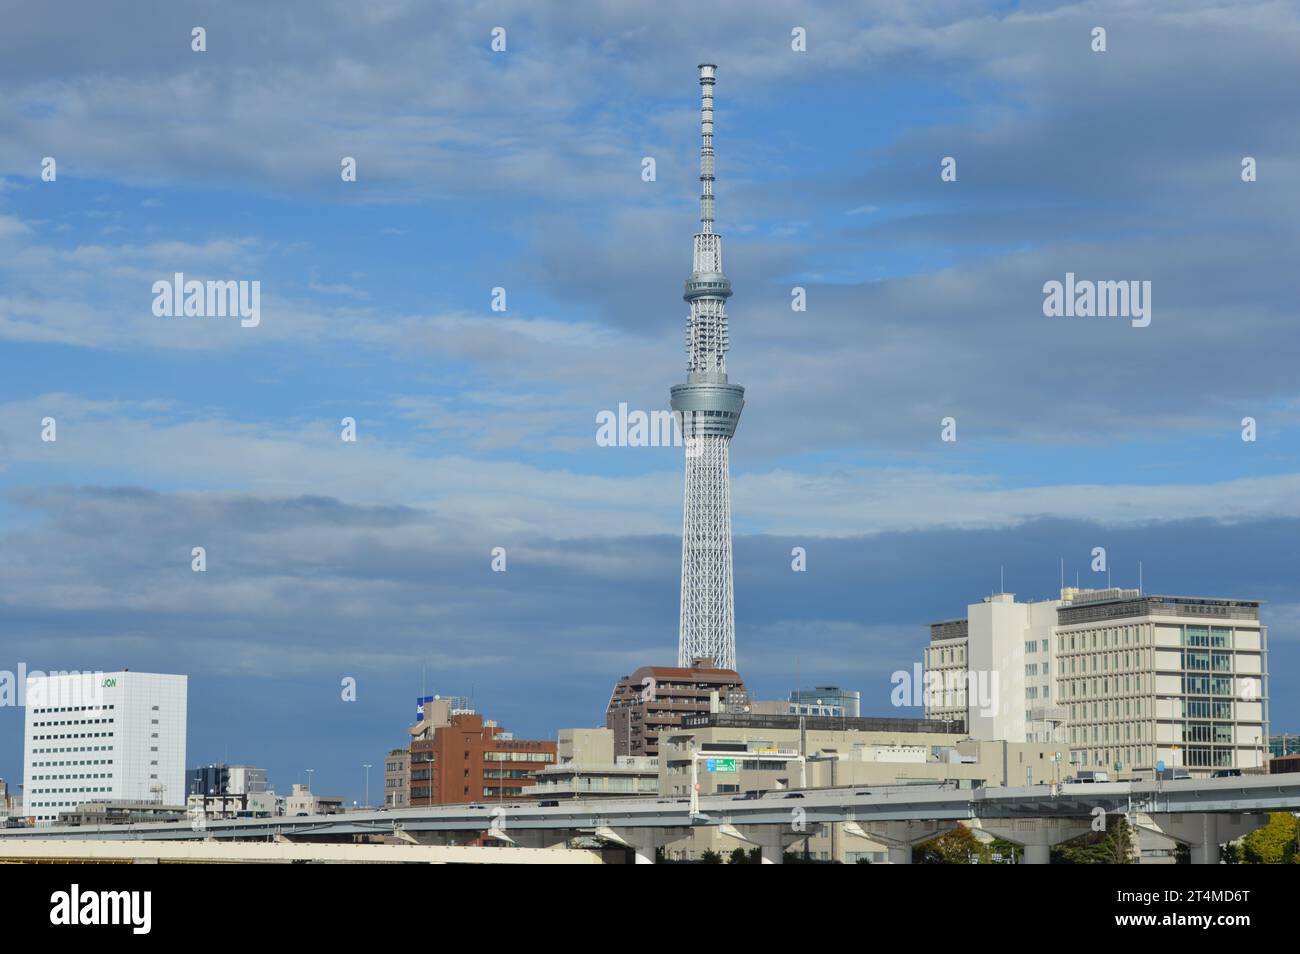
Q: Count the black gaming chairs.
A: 0